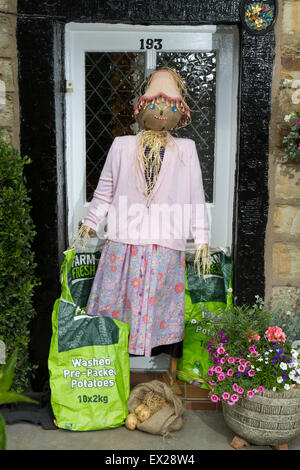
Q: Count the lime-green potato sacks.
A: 3